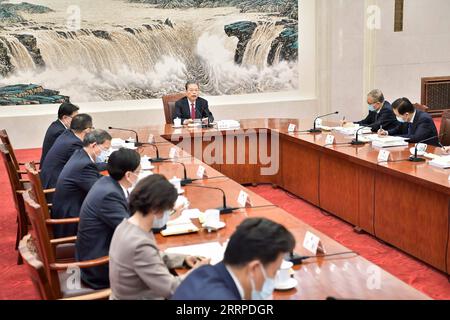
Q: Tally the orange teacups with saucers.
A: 0